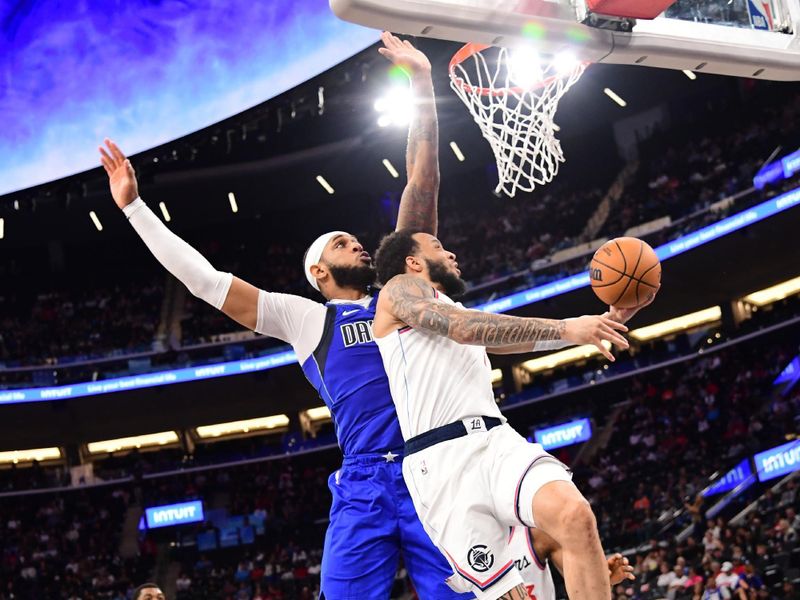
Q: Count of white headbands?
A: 1